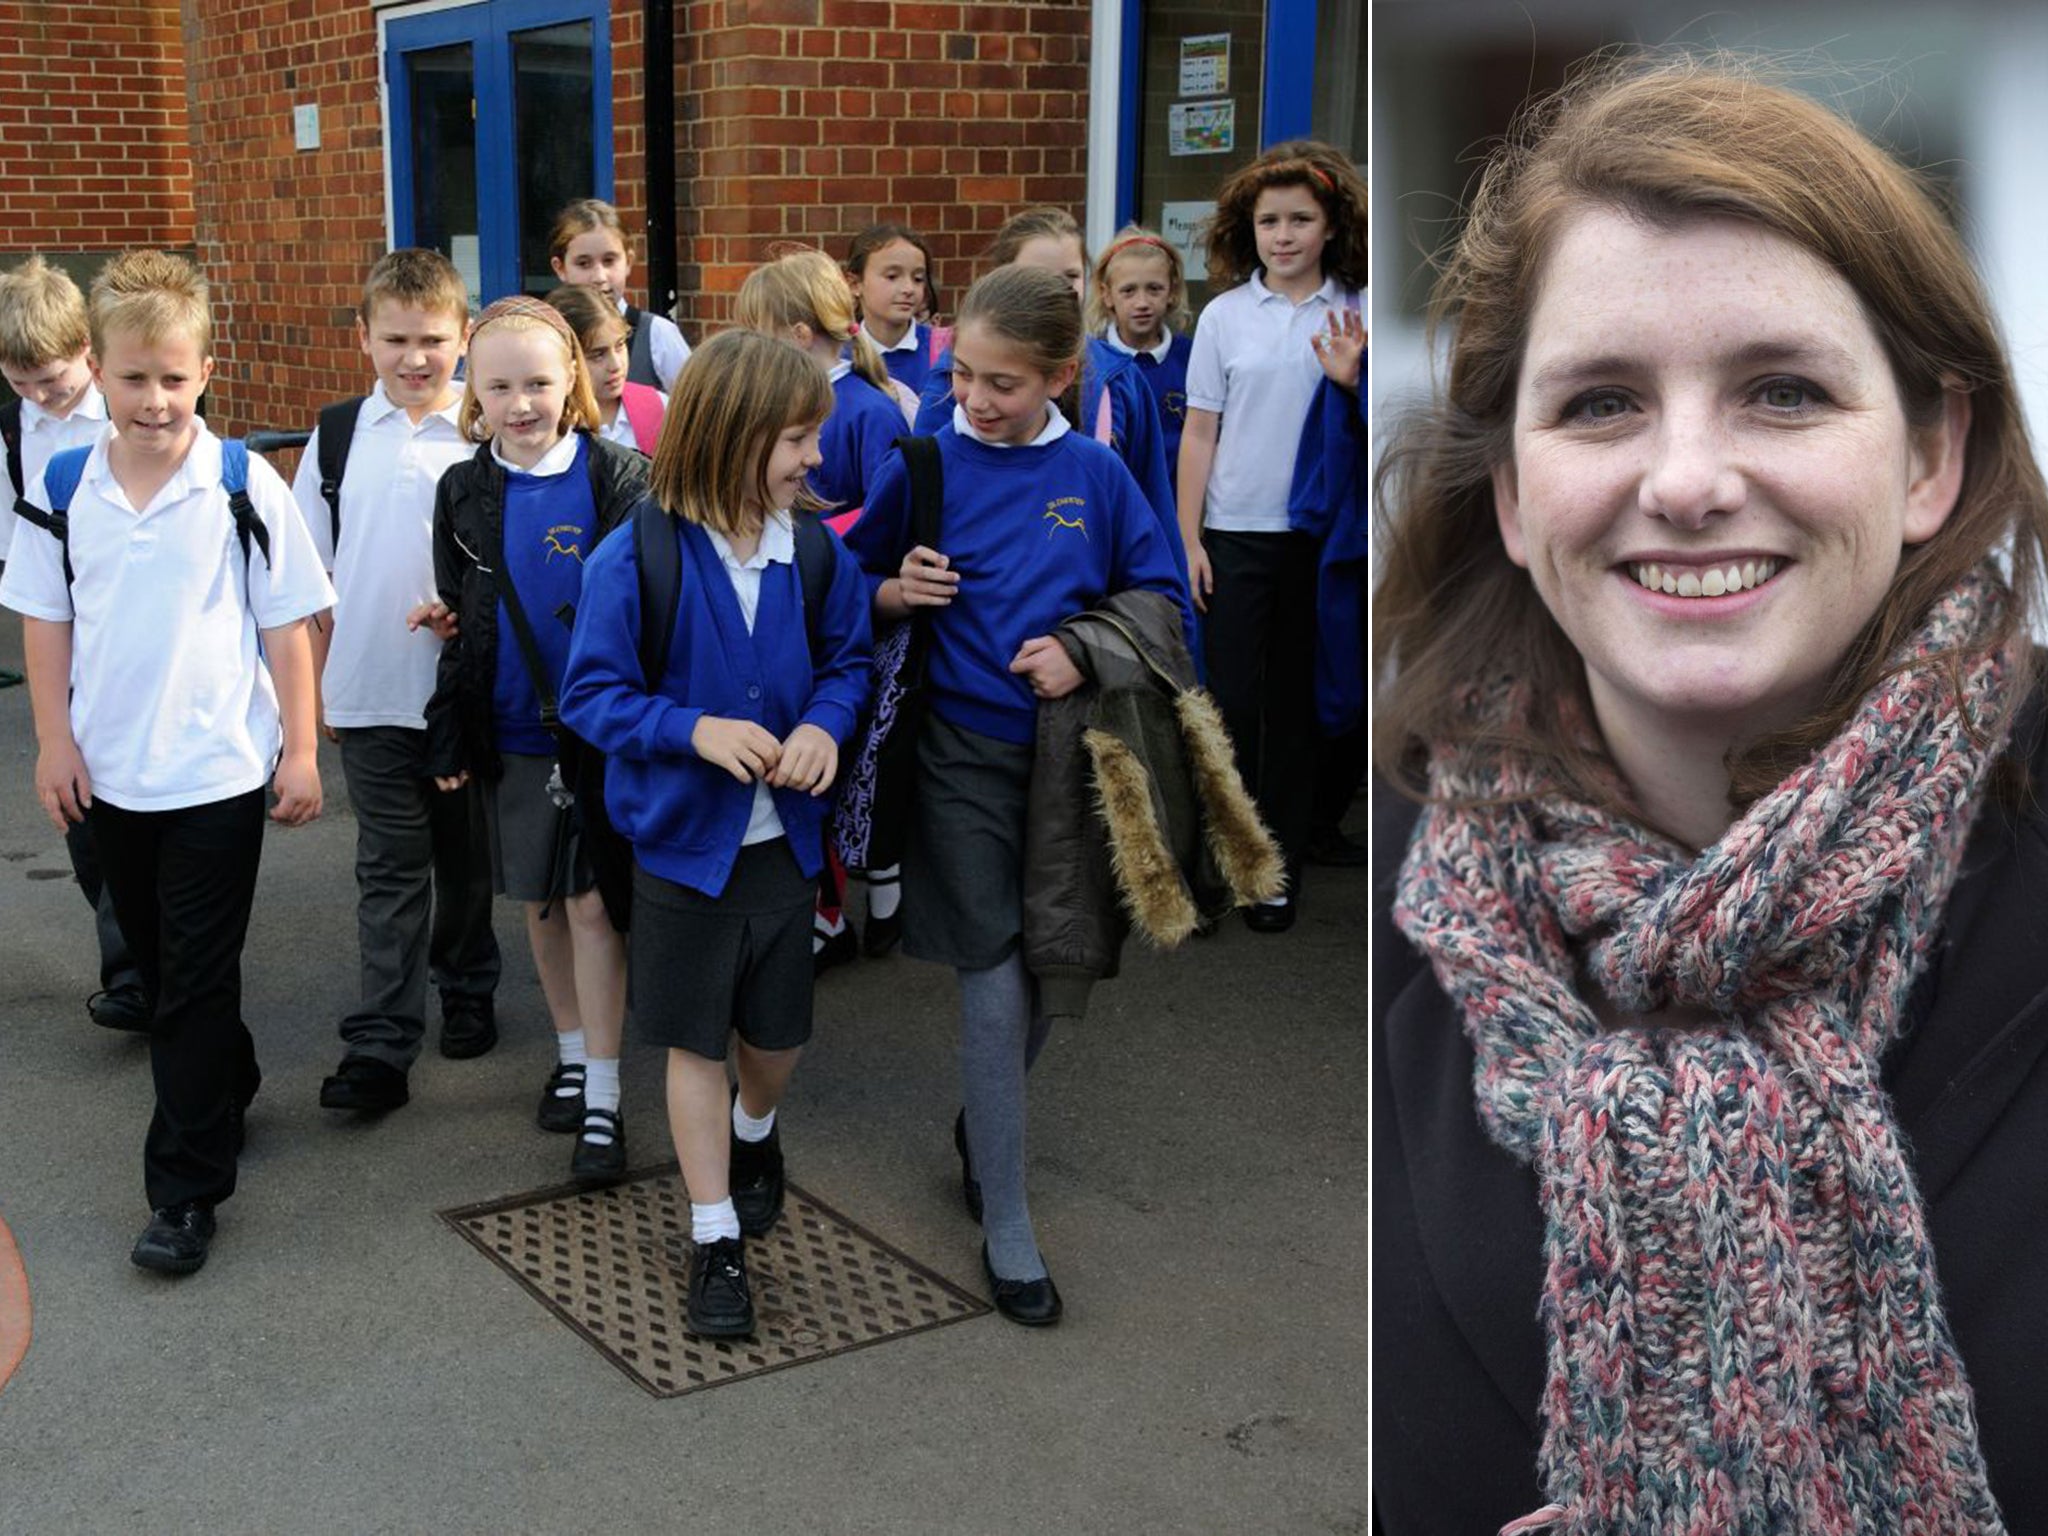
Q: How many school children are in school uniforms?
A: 13